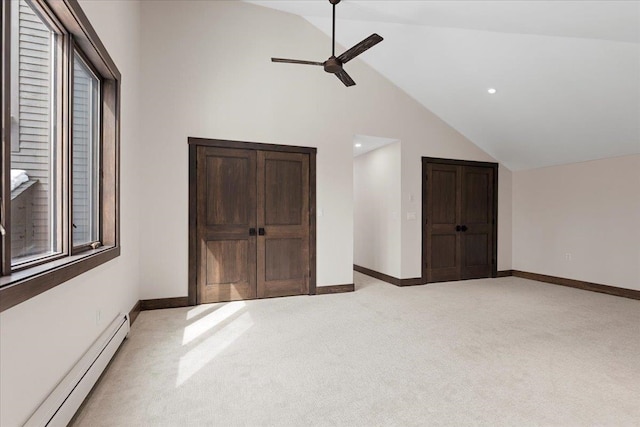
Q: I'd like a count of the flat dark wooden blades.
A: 3